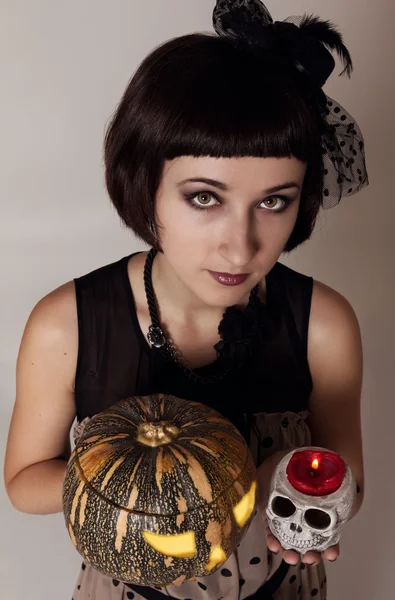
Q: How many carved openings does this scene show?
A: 3